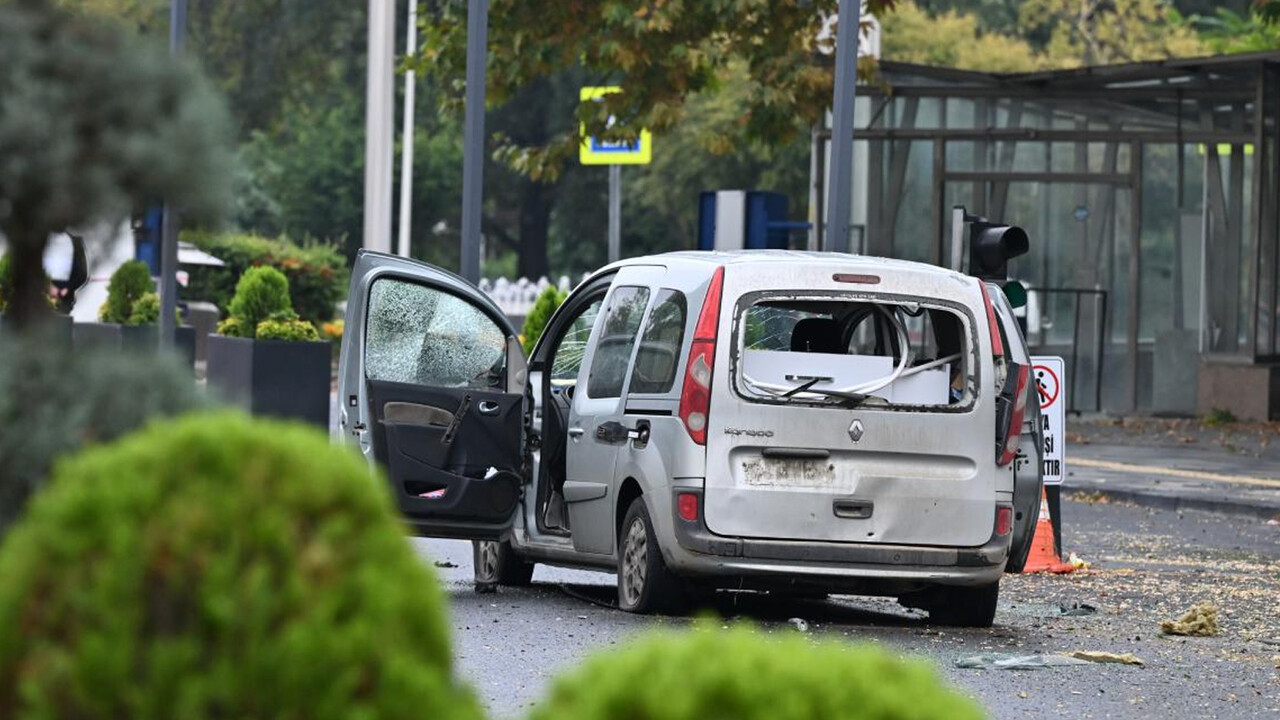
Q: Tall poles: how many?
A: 5